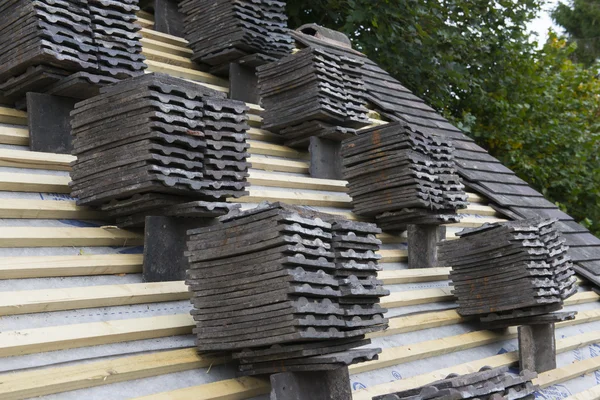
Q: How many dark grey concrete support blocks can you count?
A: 8